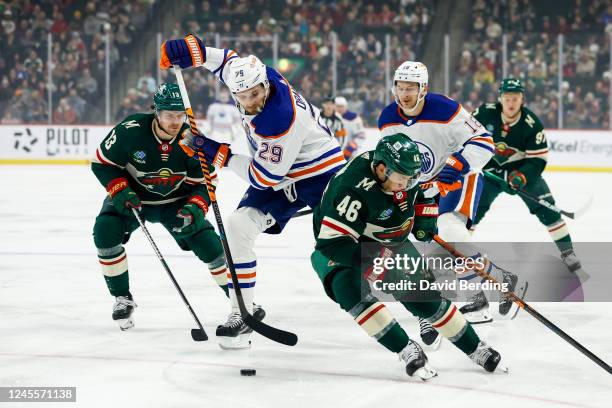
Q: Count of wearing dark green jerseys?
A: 3